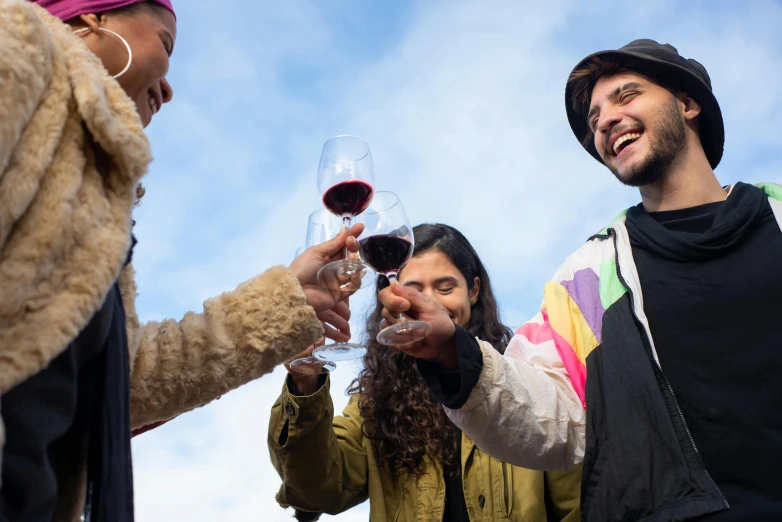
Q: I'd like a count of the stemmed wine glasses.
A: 4